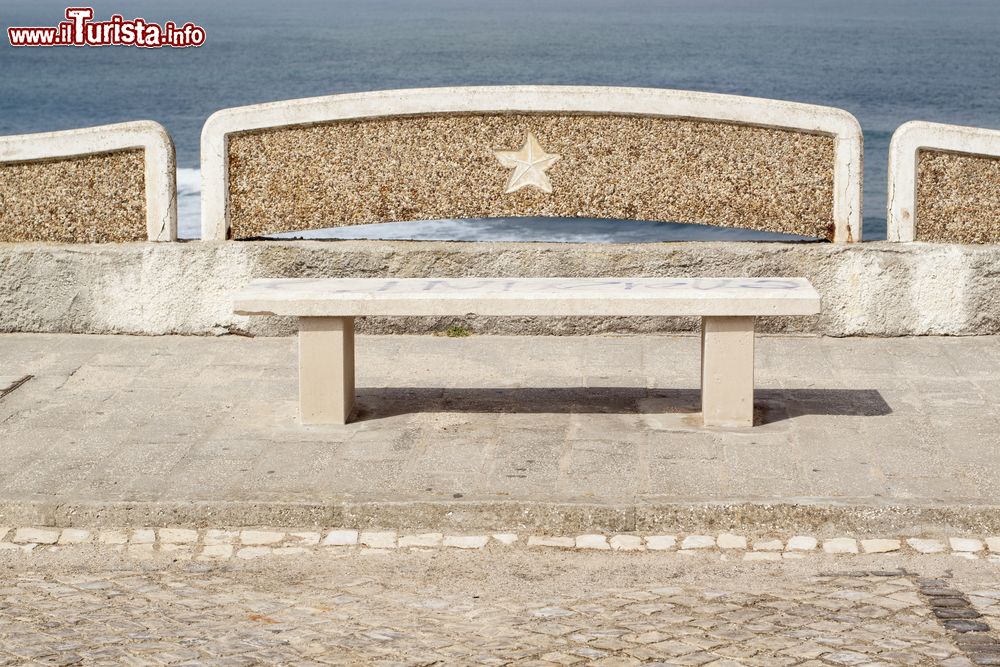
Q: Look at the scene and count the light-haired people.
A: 0